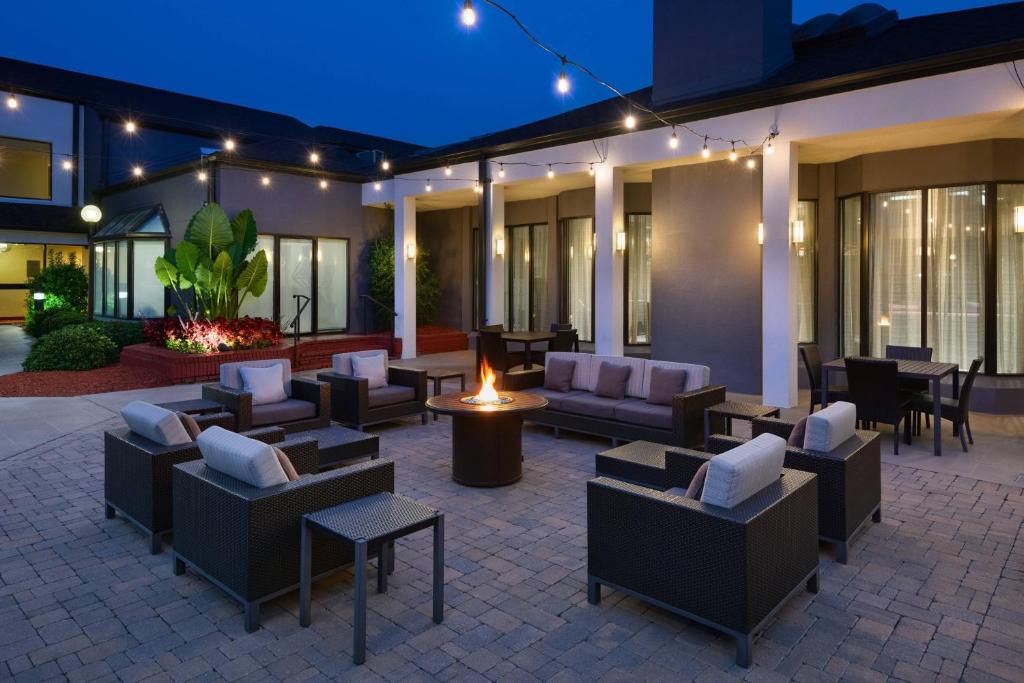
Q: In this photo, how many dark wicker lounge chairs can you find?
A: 6